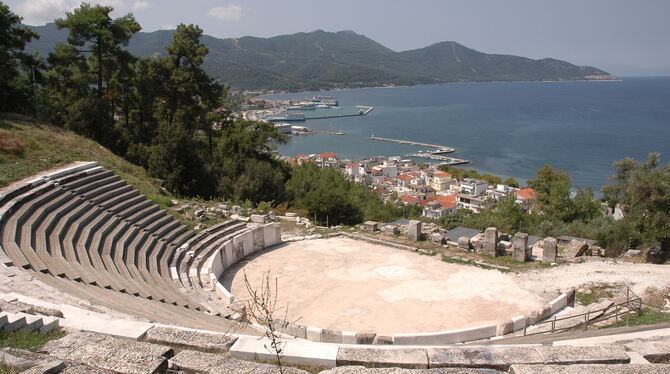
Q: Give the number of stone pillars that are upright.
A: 4